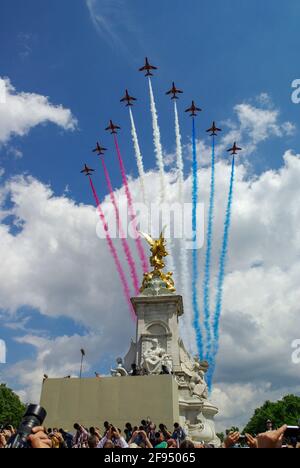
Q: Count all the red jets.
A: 9